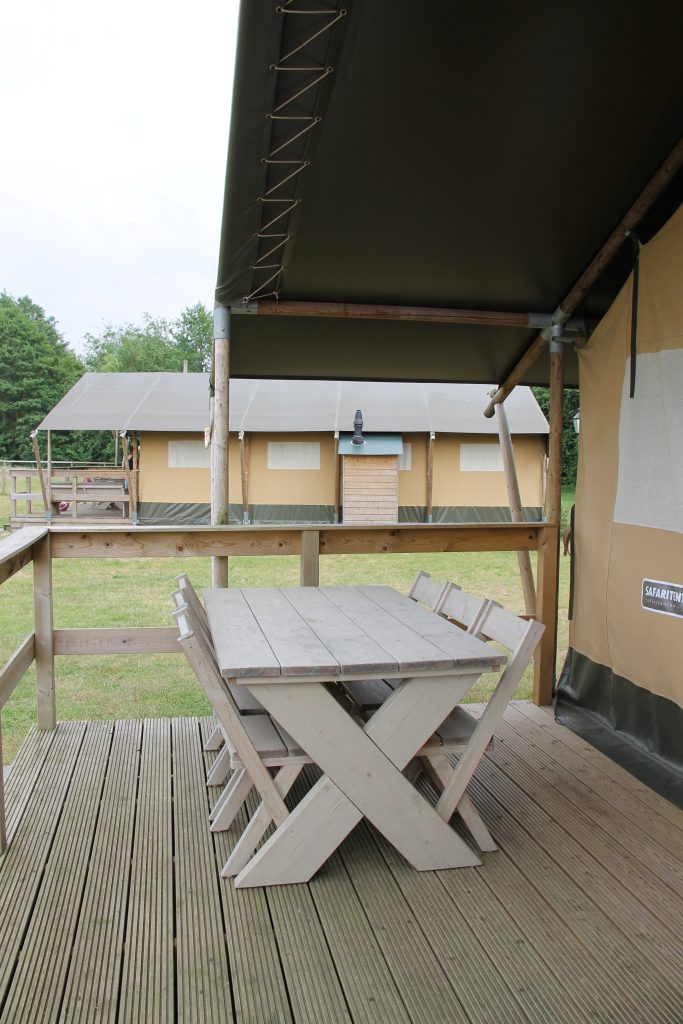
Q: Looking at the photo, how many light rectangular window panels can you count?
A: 5